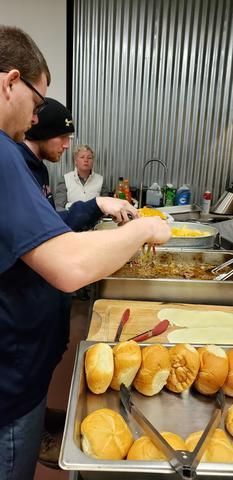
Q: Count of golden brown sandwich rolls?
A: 10